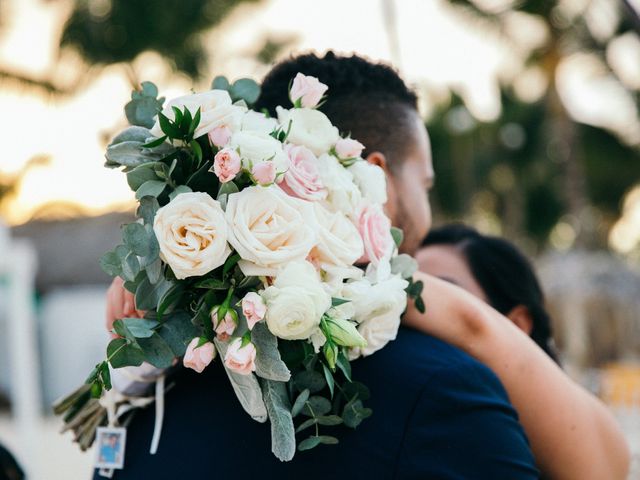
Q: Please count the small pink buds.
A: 9